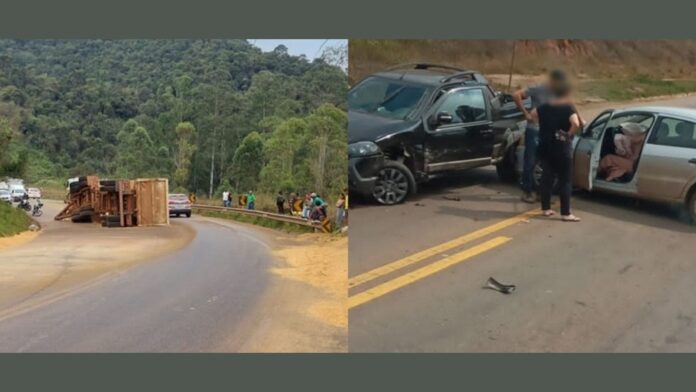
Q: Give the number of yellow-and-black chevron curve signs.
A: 4